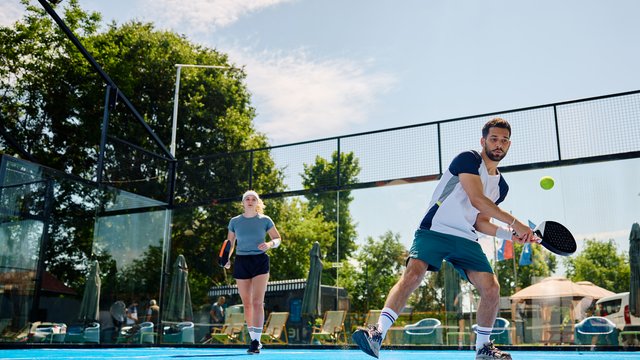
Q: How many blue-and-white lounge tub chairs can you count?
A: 6